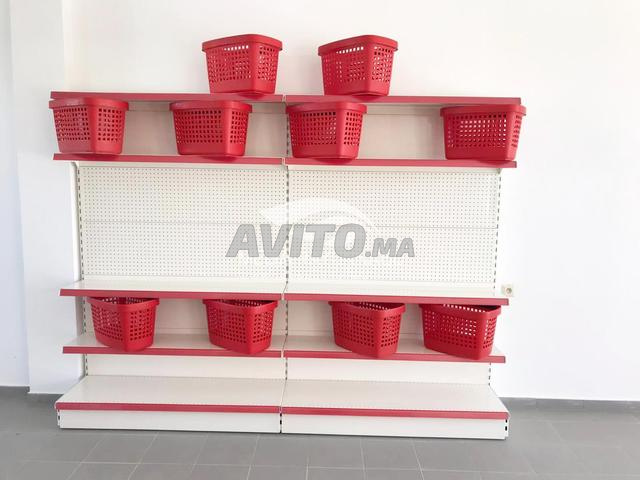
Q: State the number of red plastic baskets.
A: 10